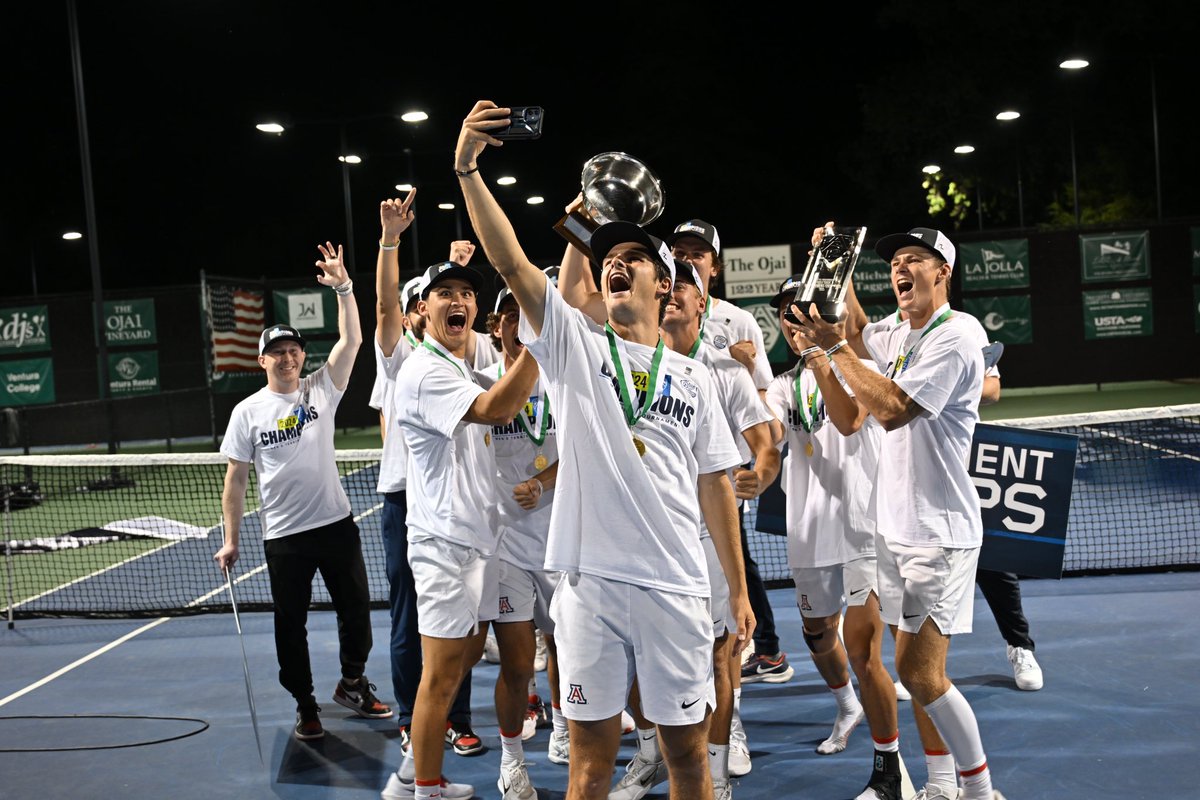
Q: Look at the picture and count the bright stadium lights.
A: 12